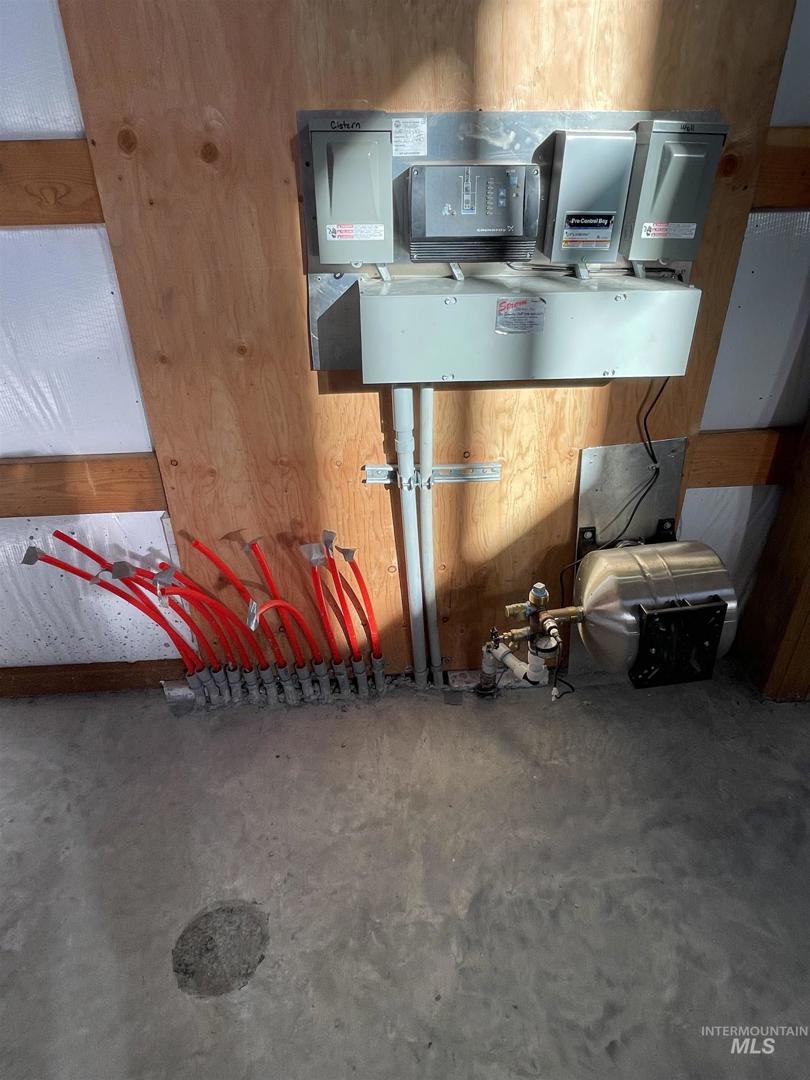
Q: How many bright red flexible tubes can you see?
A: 12